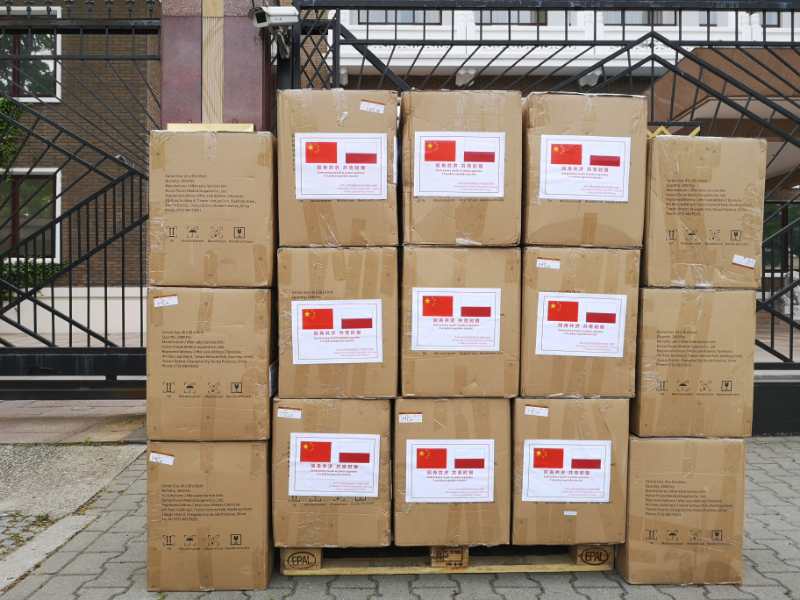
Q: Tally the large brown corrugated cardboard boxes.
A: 15